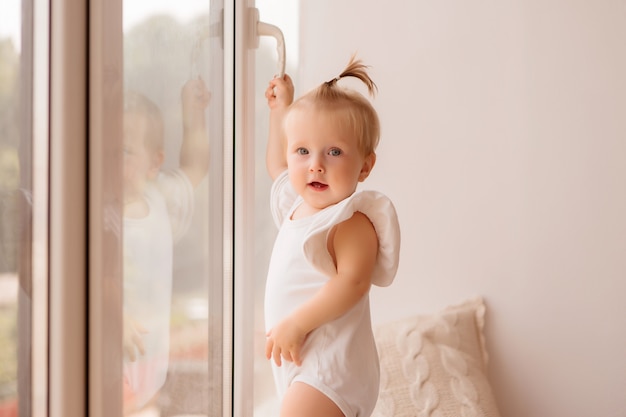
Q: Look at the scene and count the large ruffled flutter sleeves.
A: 2